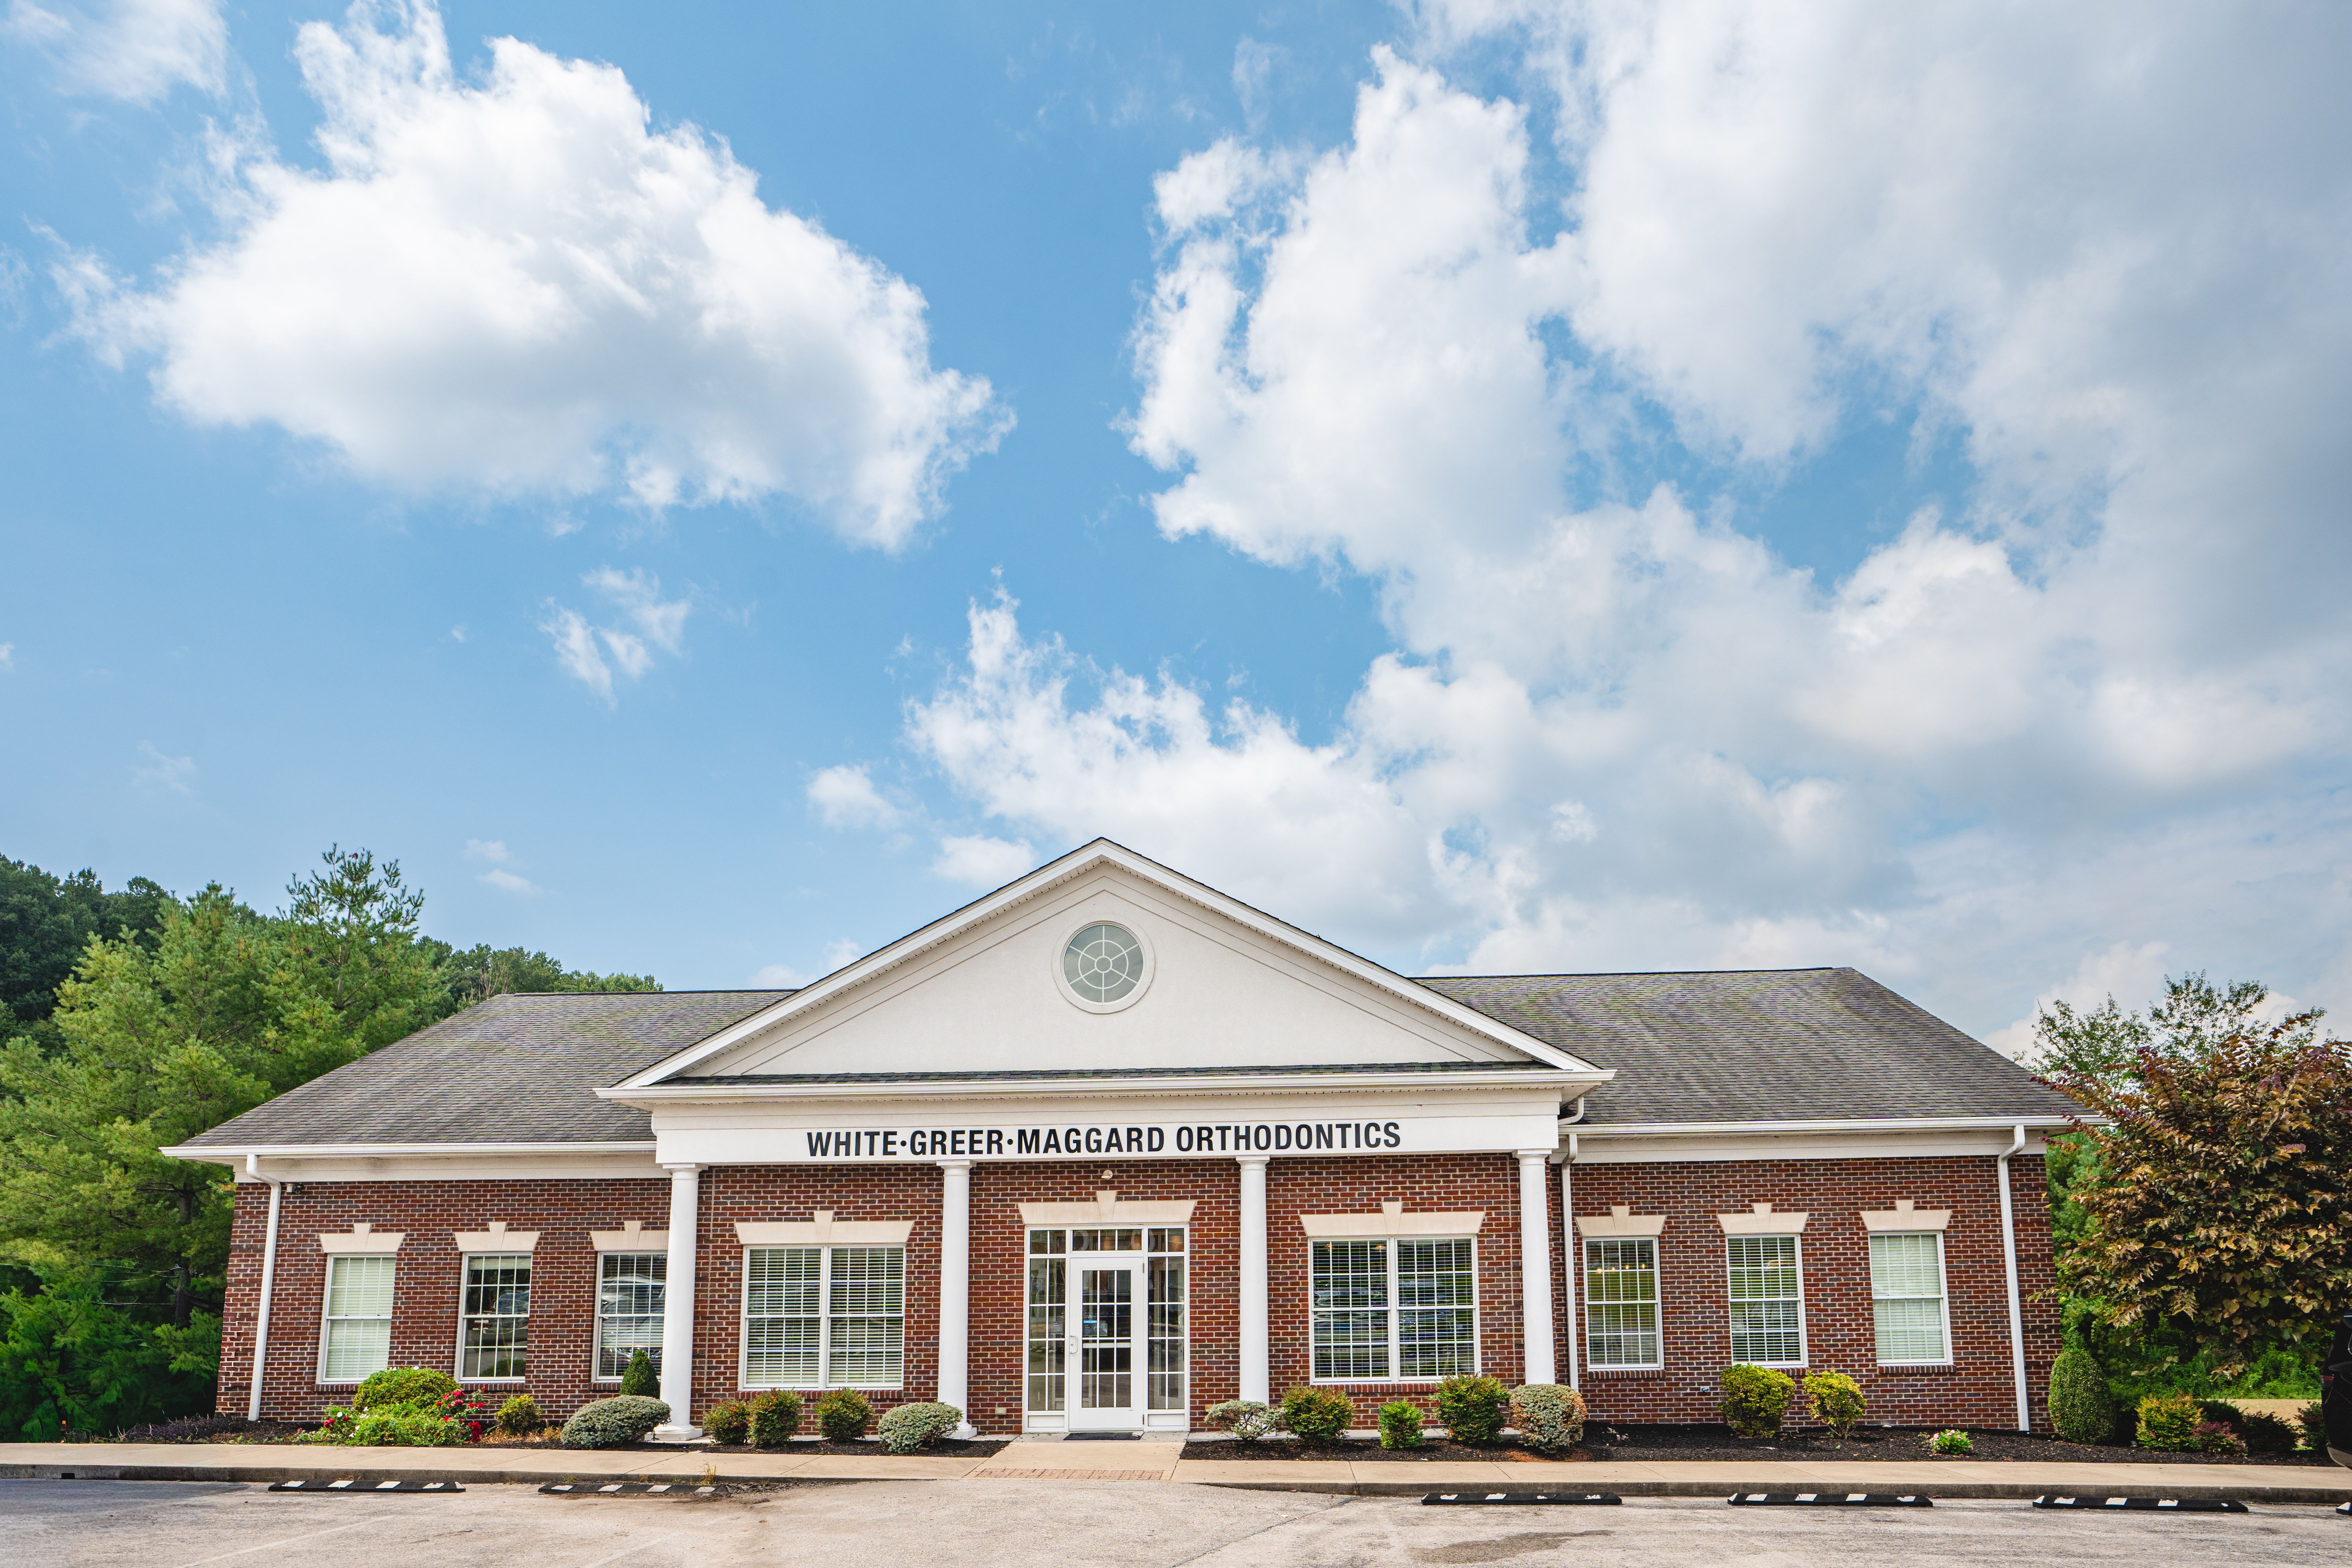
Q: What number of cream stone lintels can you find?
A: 9